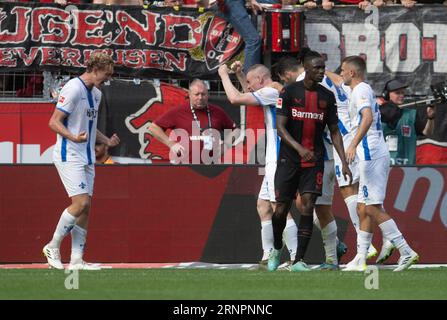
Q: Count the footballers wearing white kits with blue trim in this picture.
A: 5